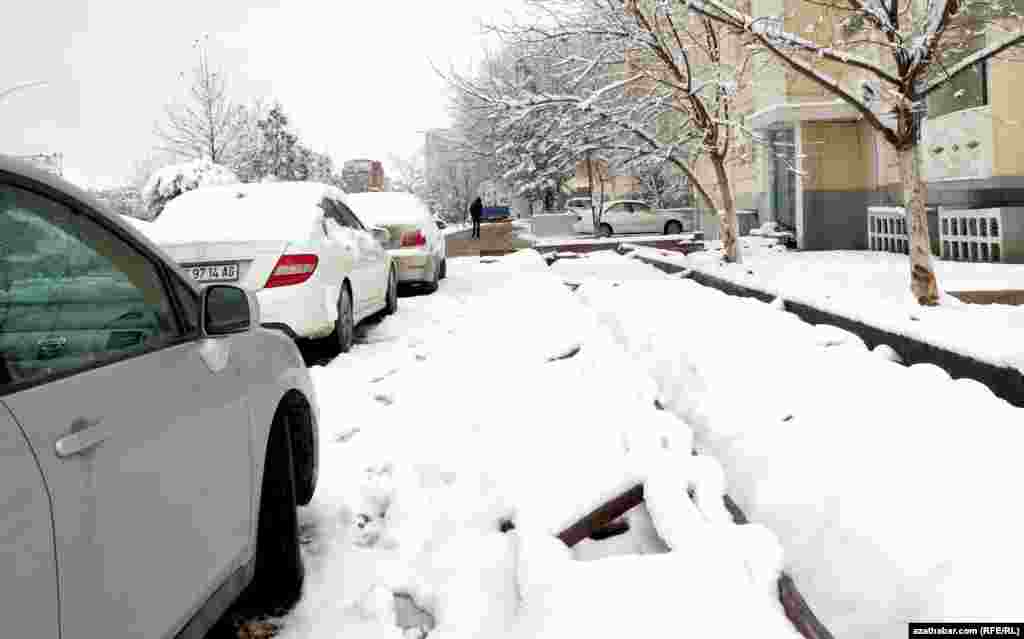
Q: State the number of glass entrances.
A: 1